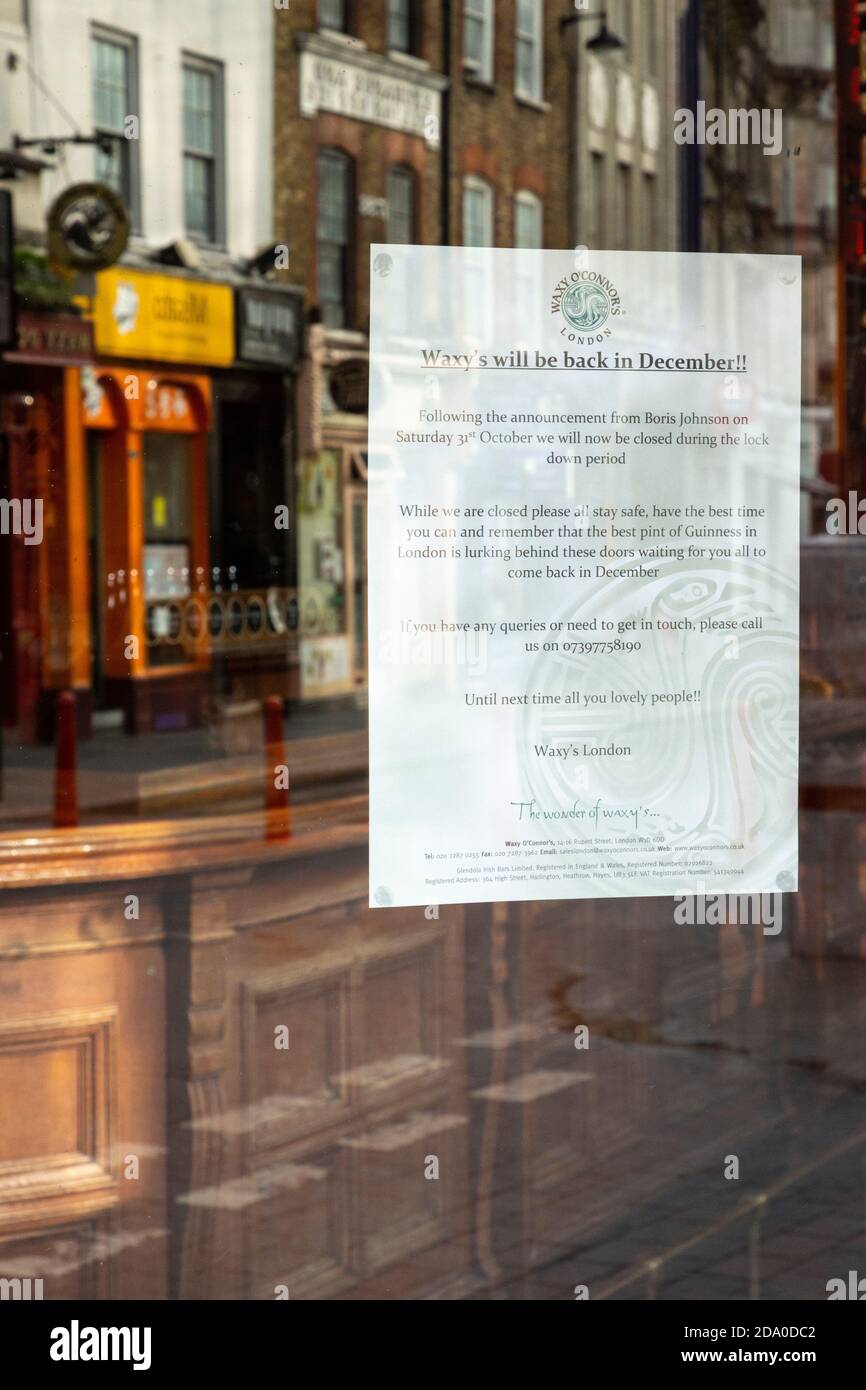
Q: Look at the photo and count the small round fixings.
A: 4